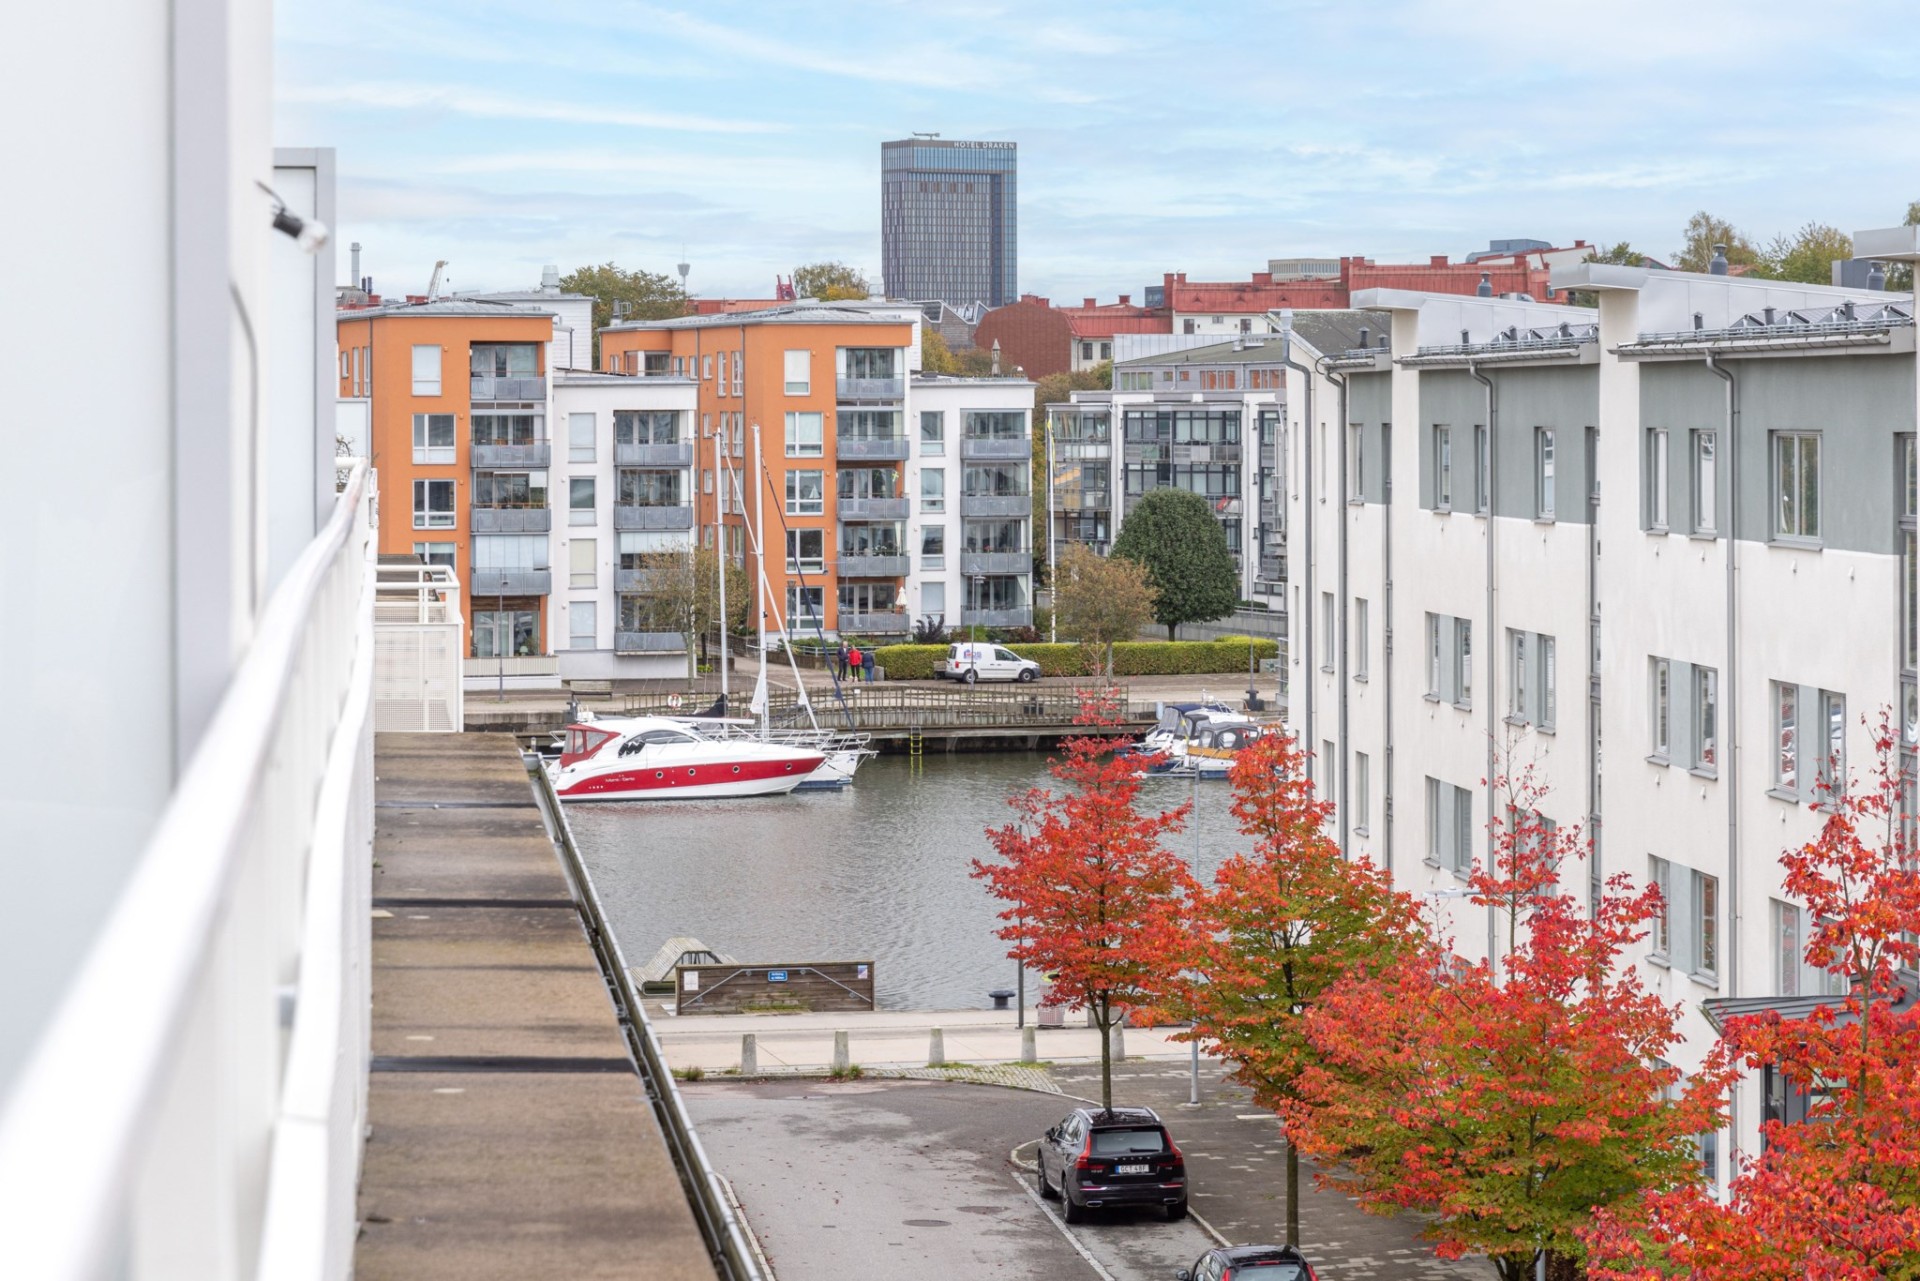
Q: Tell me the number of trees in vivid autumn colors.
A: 4